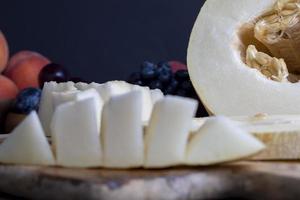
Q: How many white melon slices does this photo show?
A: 5